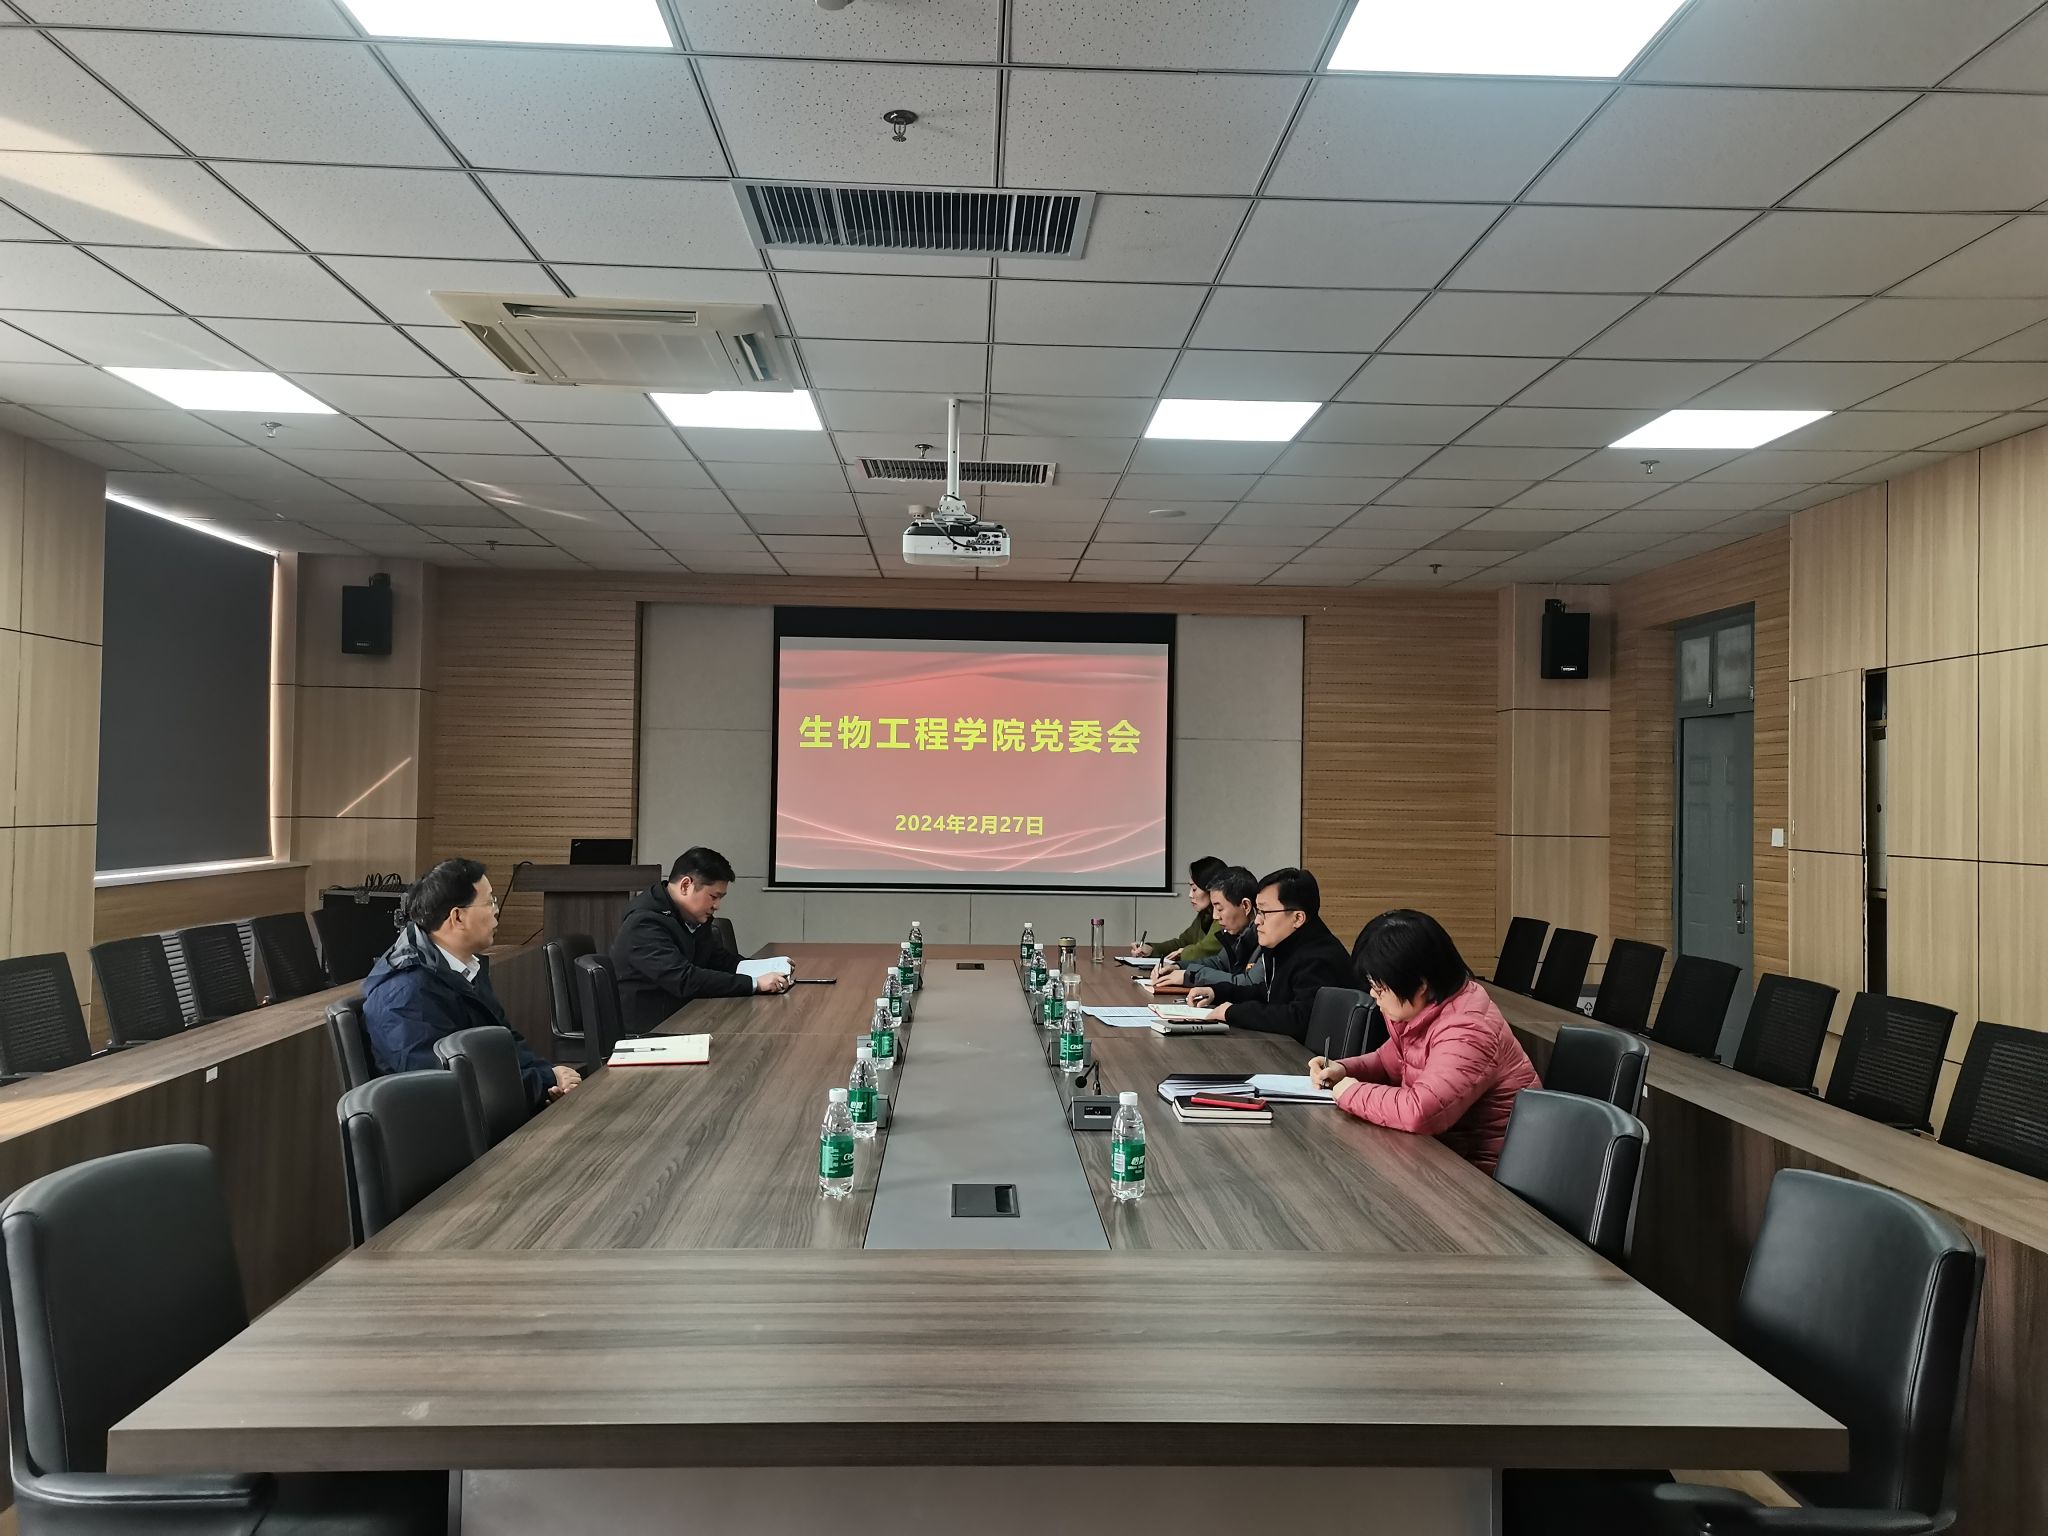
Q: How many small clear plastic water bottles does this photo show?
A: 11